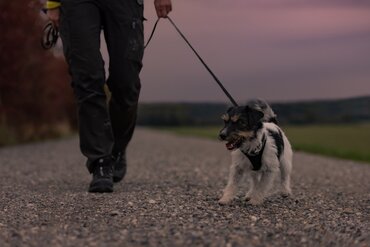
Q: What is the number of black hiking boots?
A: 2